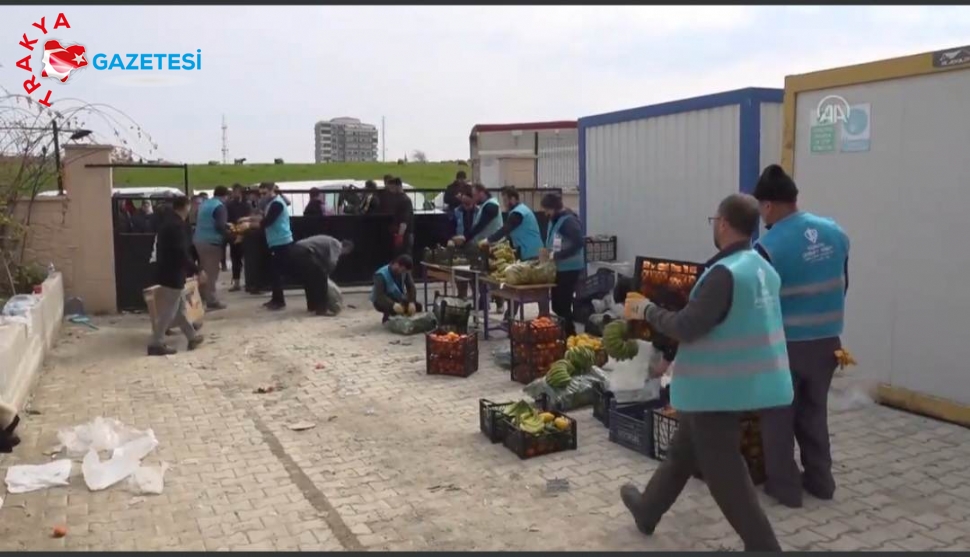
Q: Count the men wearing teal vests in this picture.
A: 9